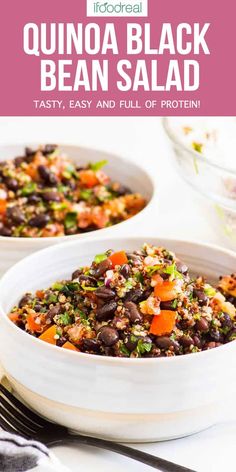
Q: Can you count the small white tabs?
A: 1